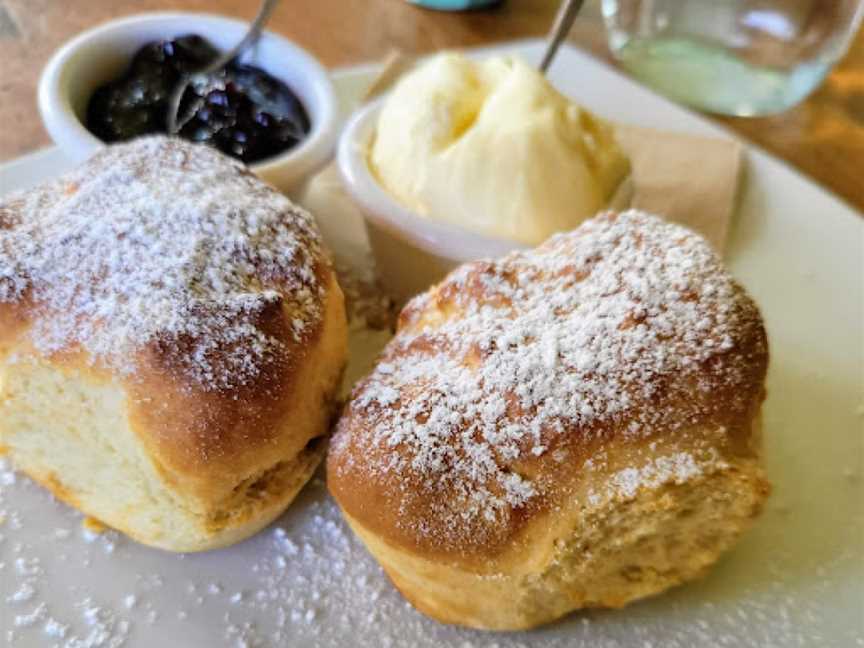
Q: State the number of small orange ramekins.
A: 0